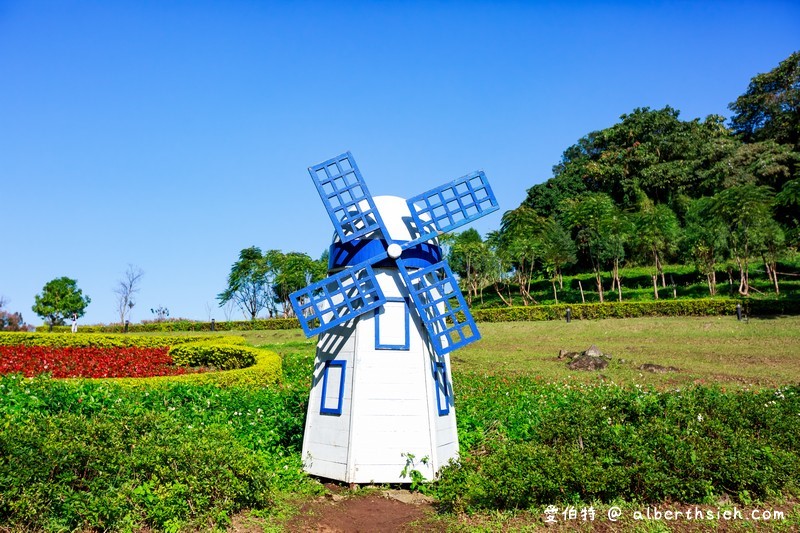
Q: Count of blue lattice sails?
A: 4